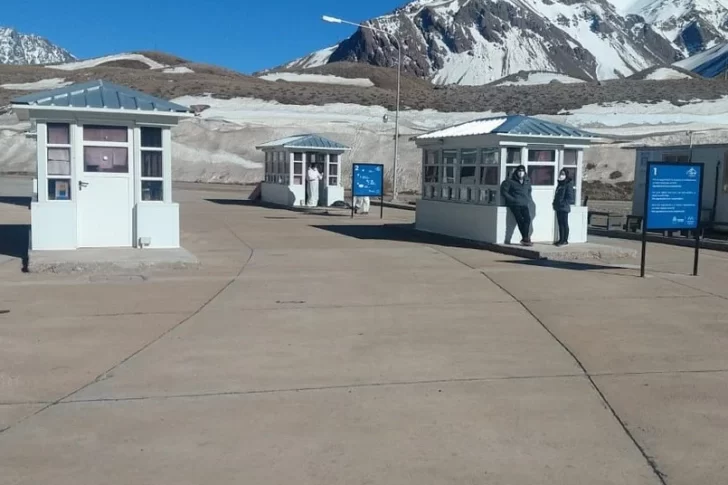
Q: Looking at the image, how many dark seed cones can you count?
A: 0